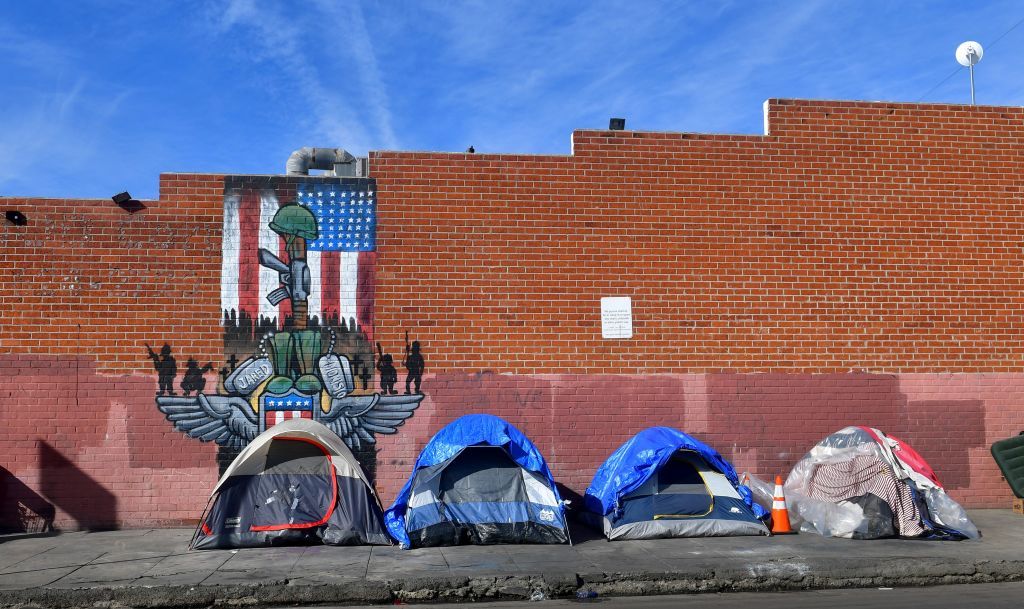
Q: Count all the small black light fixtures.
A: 3